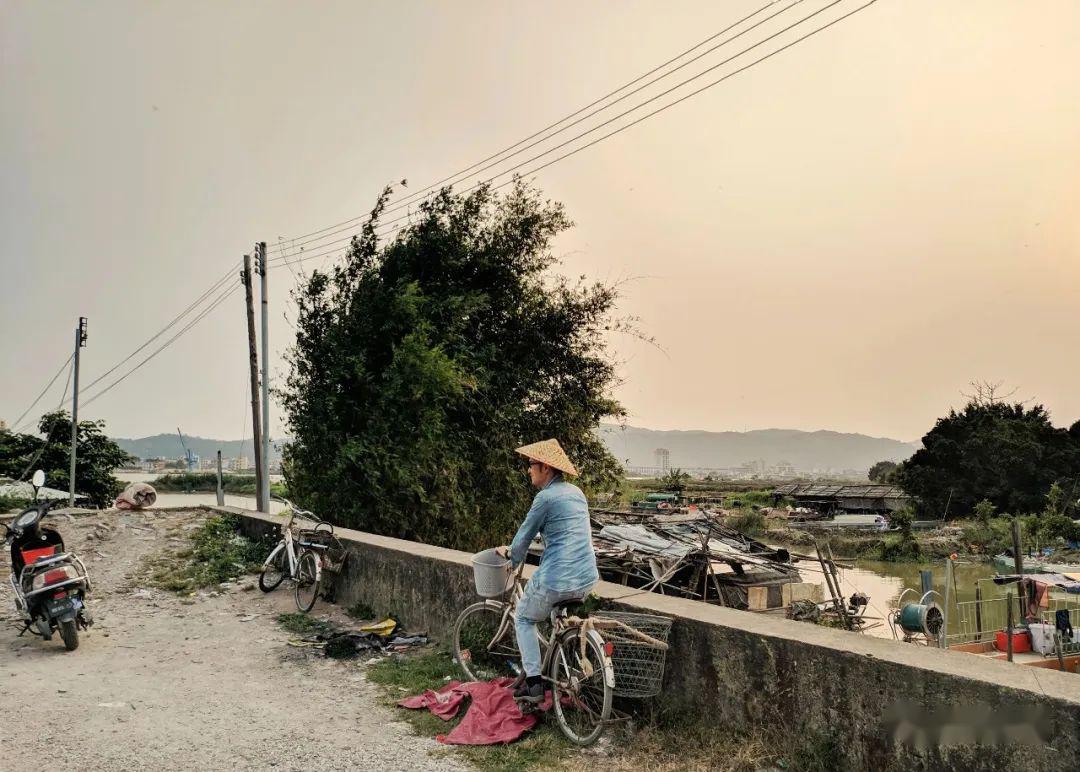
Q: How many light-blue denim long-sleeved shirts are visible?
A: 1